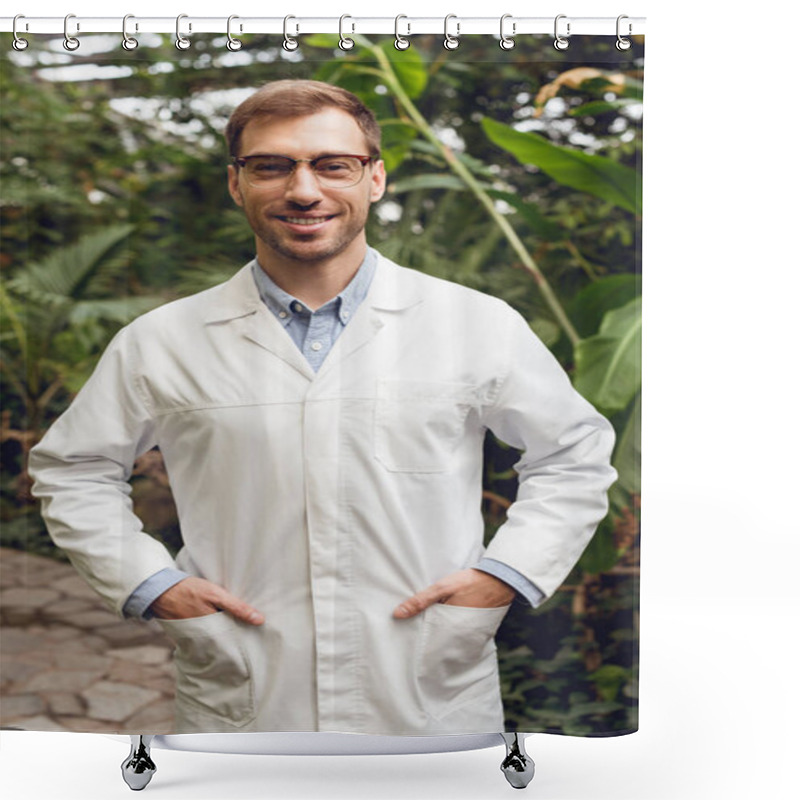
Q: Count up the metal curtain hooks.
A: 12